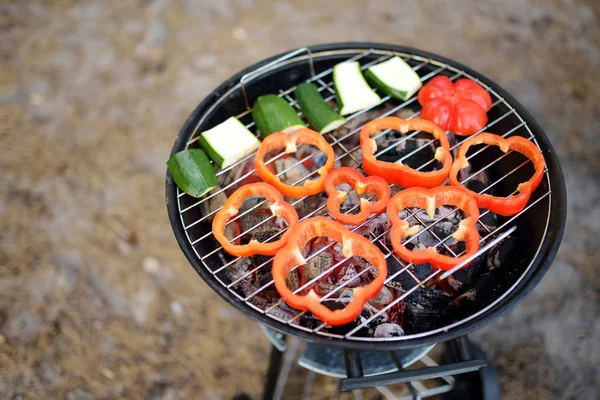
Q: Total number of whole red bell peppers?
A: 1